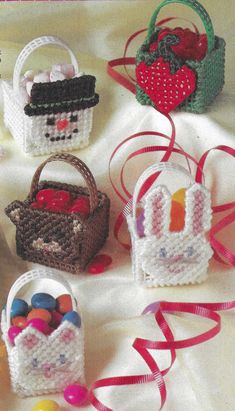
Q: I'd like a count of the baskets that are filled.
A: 5